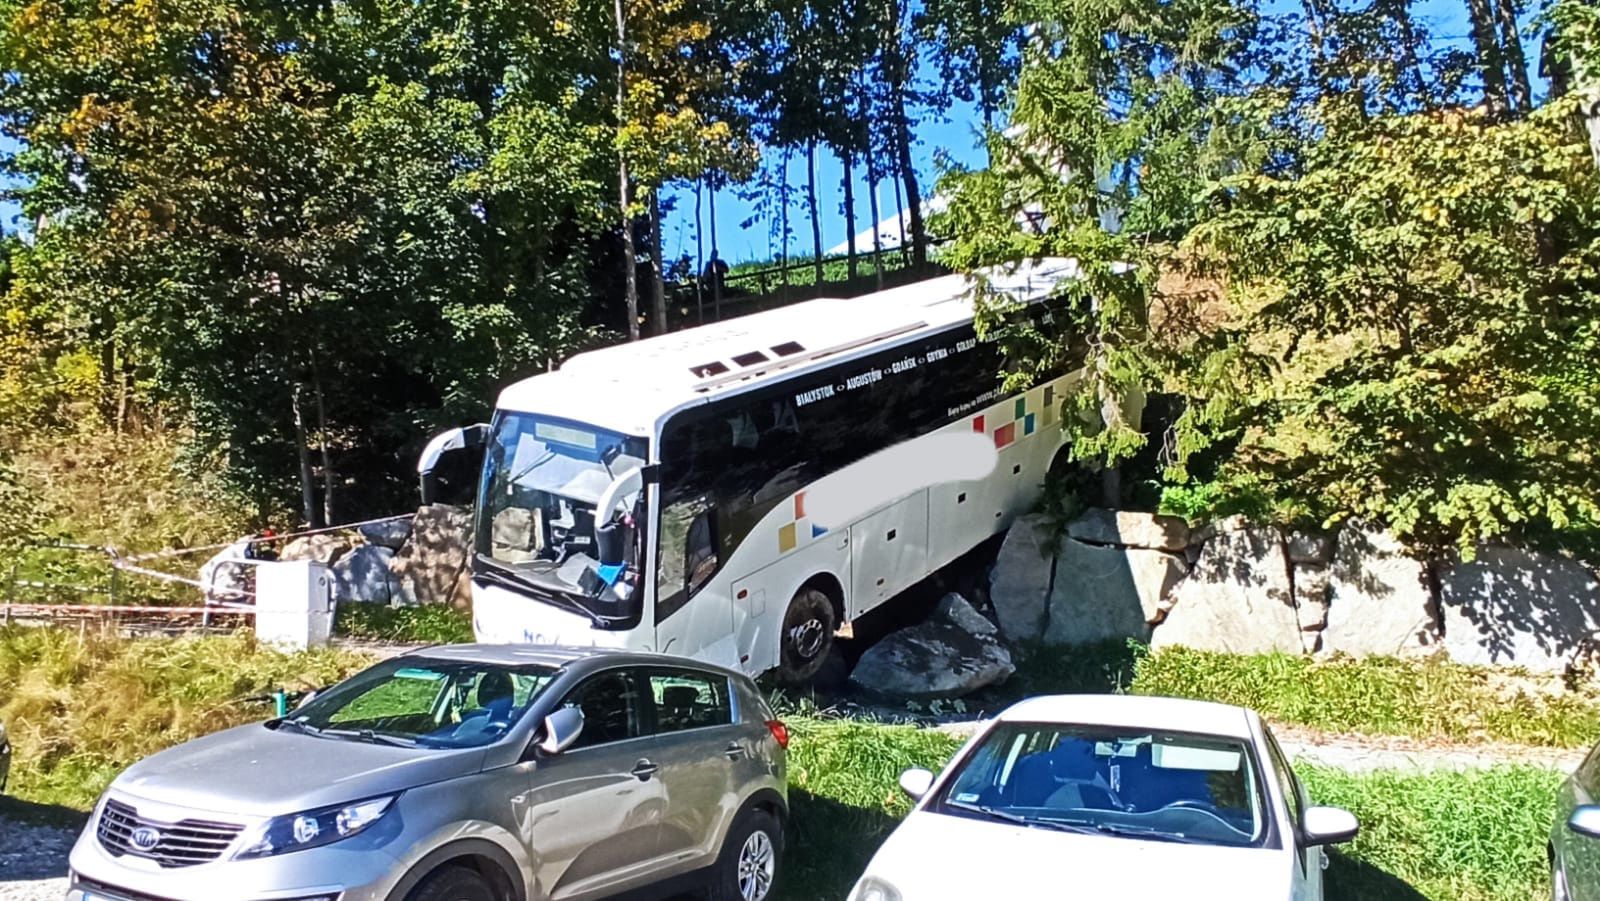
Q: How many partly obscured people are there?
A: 1